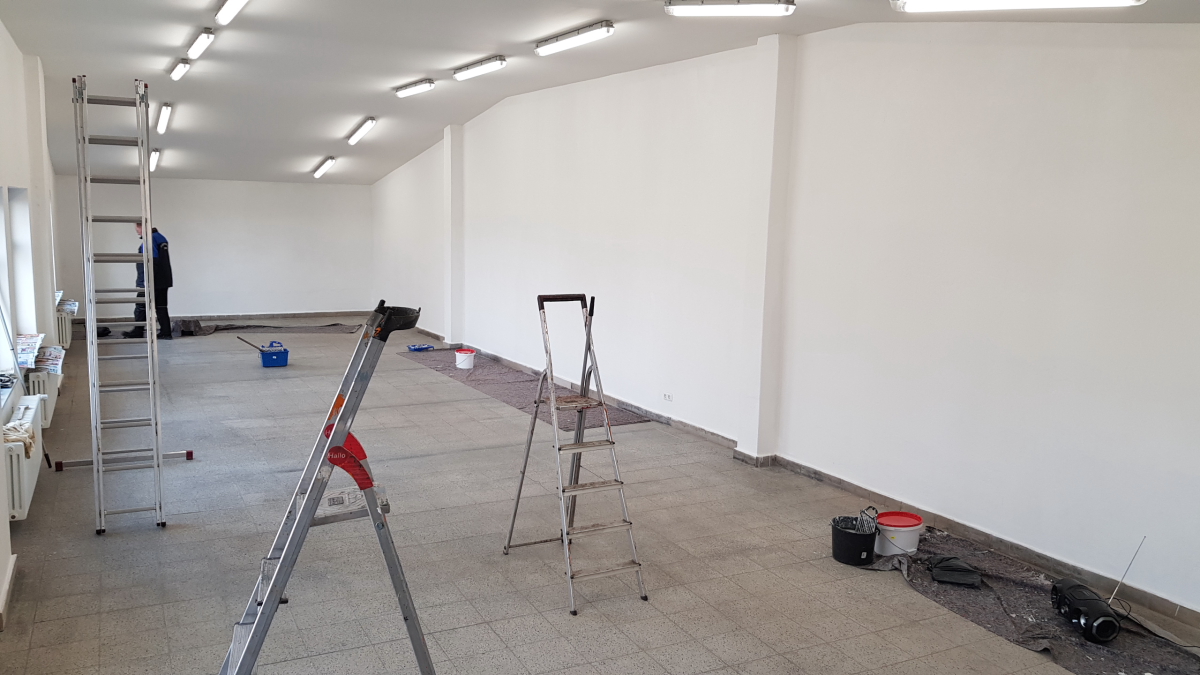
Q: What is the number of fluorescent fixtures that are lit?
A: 12